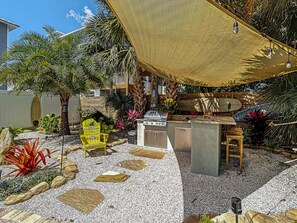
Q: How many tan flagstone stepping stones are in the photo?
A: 4